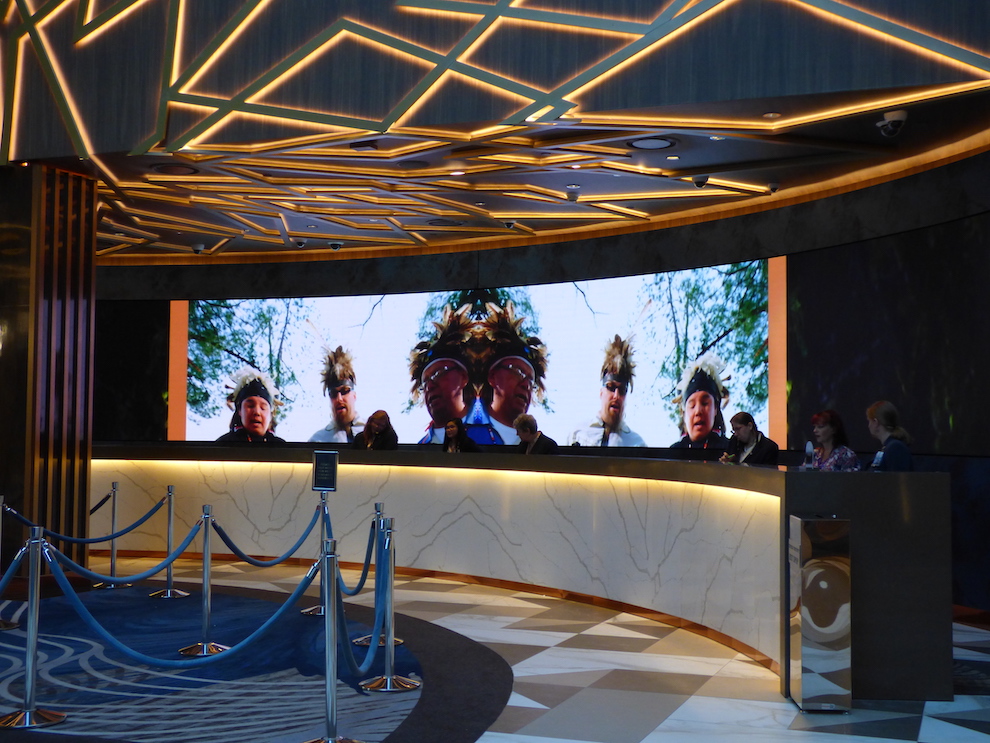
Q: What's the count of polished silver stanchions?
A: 9